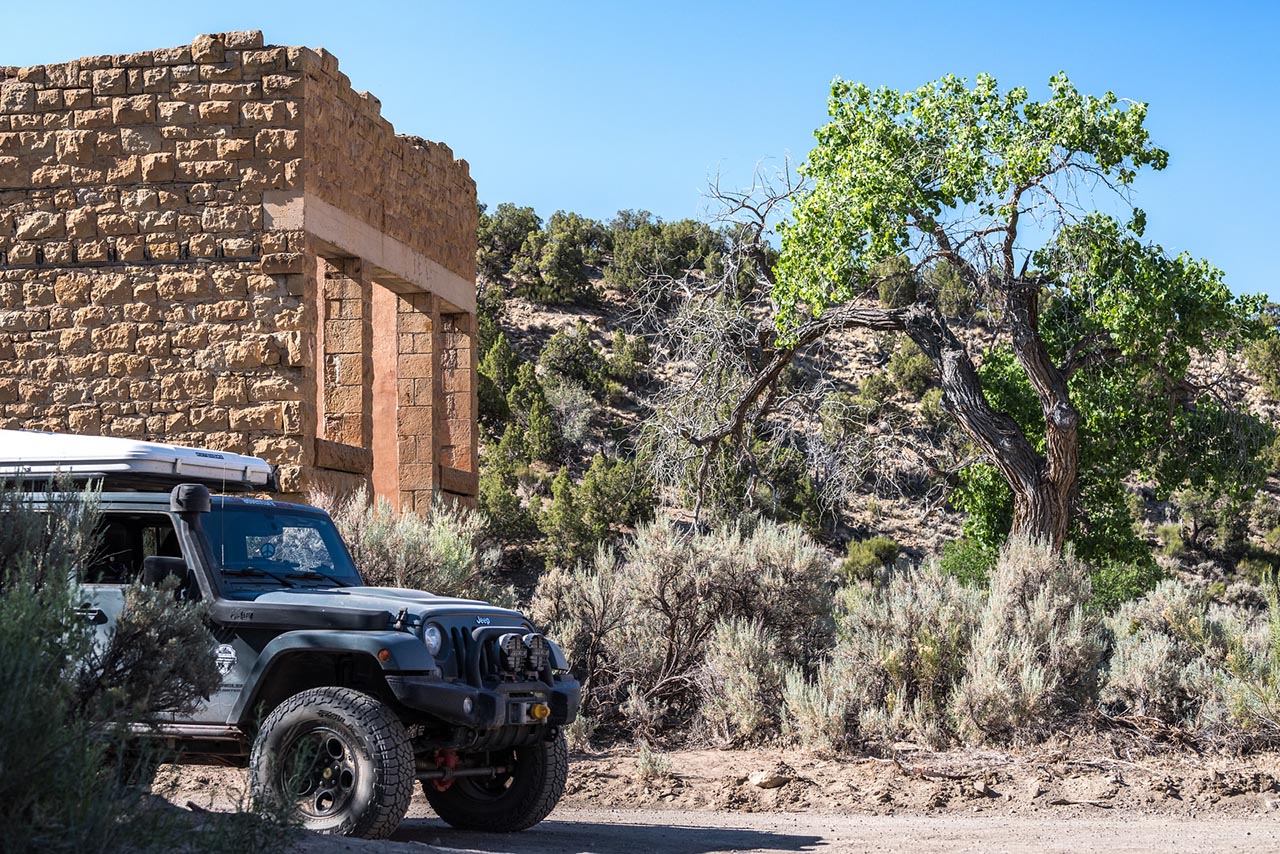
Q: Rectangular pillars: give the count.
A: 3